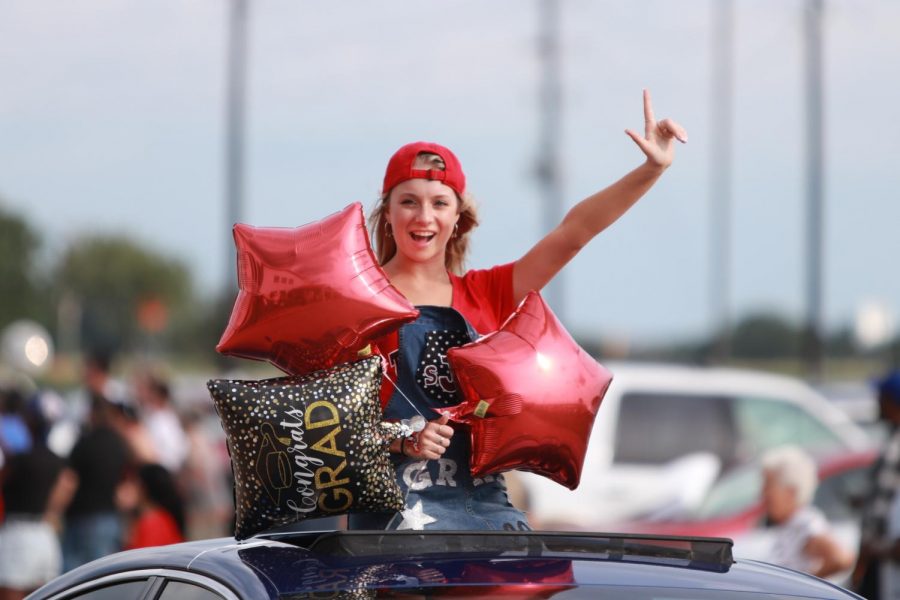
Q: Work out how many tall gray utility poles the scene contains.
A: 4